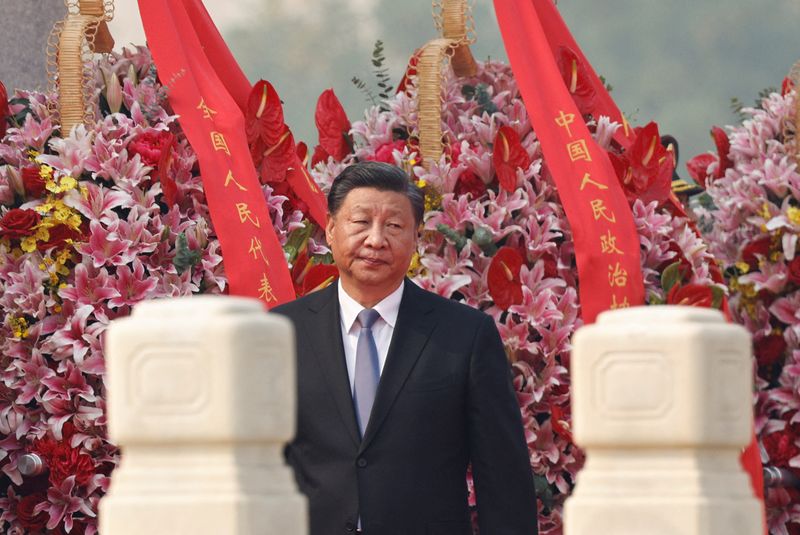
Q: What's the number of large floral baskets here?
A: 3